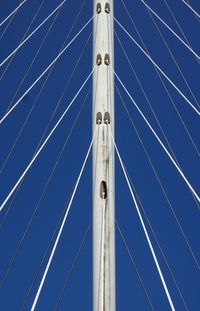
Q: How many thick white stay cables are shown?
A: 10